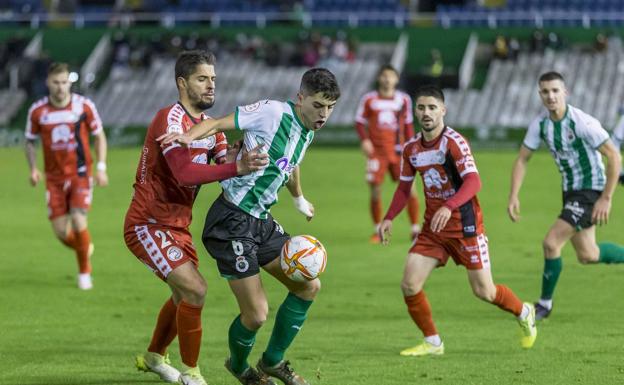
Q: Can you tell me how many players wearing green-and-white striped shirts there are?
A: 2